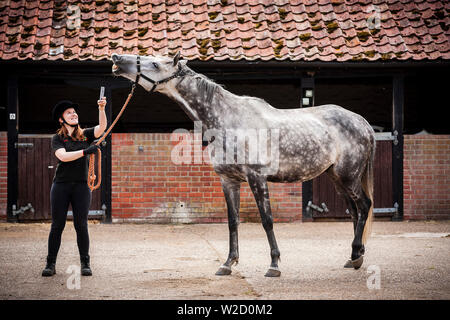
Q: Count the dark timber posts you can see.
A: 4